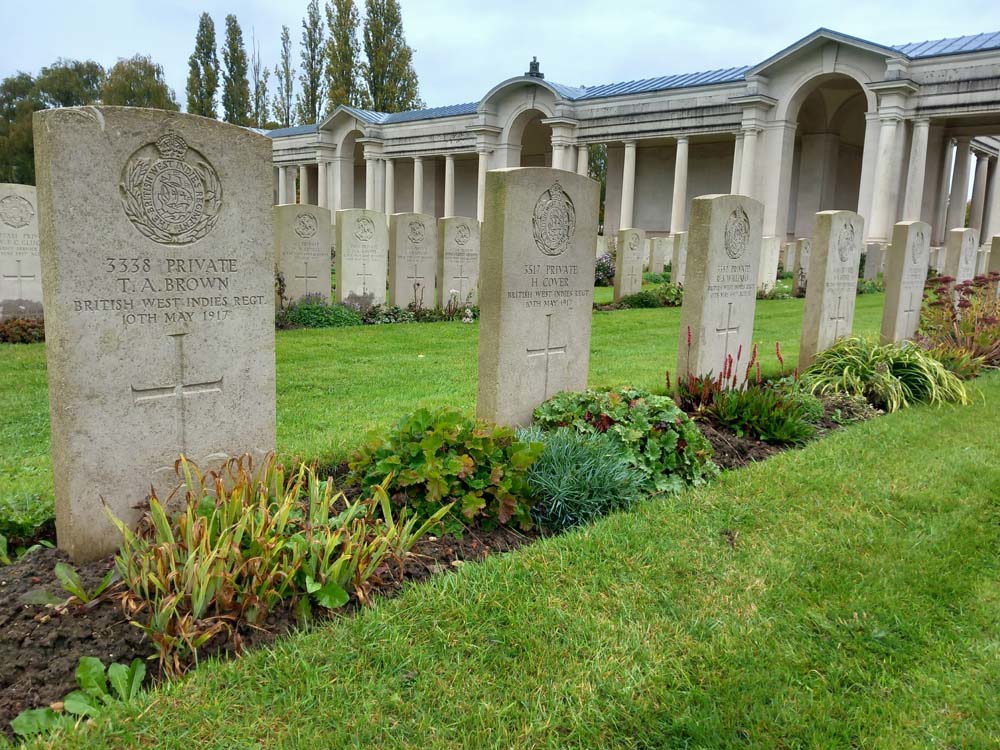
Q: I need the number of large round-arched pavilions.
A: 3